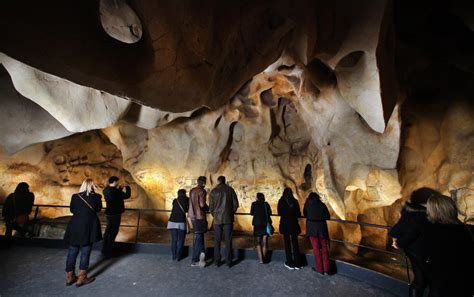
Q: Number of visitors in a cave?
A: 11